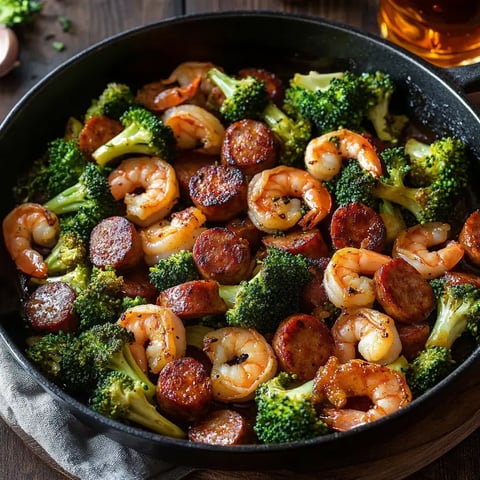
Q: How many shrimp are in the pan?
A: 13